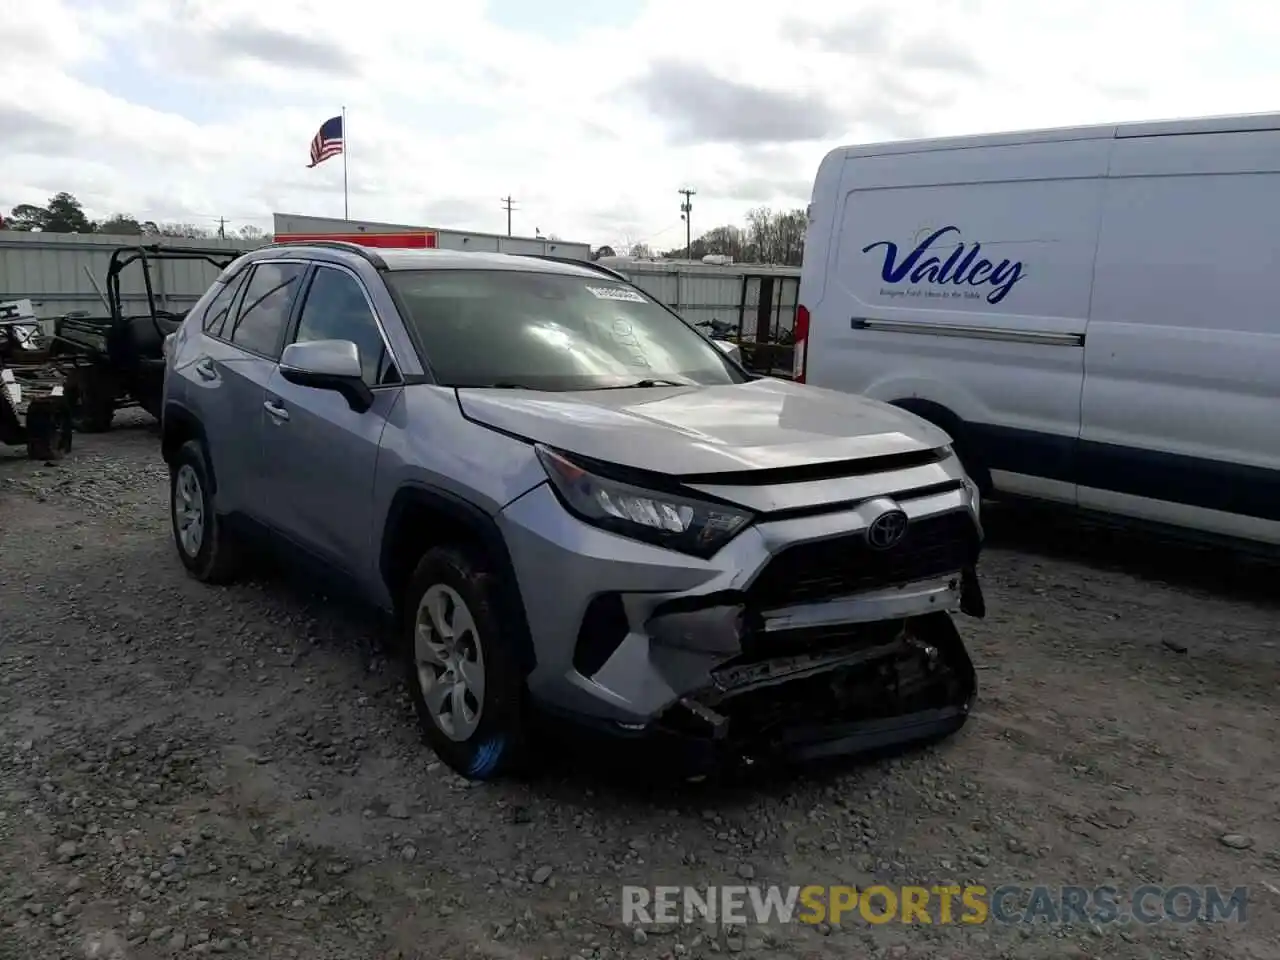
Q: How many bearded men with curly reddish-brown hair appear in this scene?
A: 0